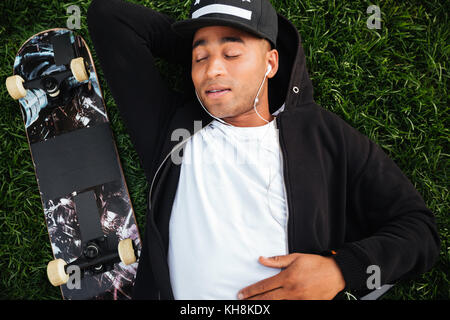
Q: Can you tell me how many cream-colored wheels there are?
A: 4